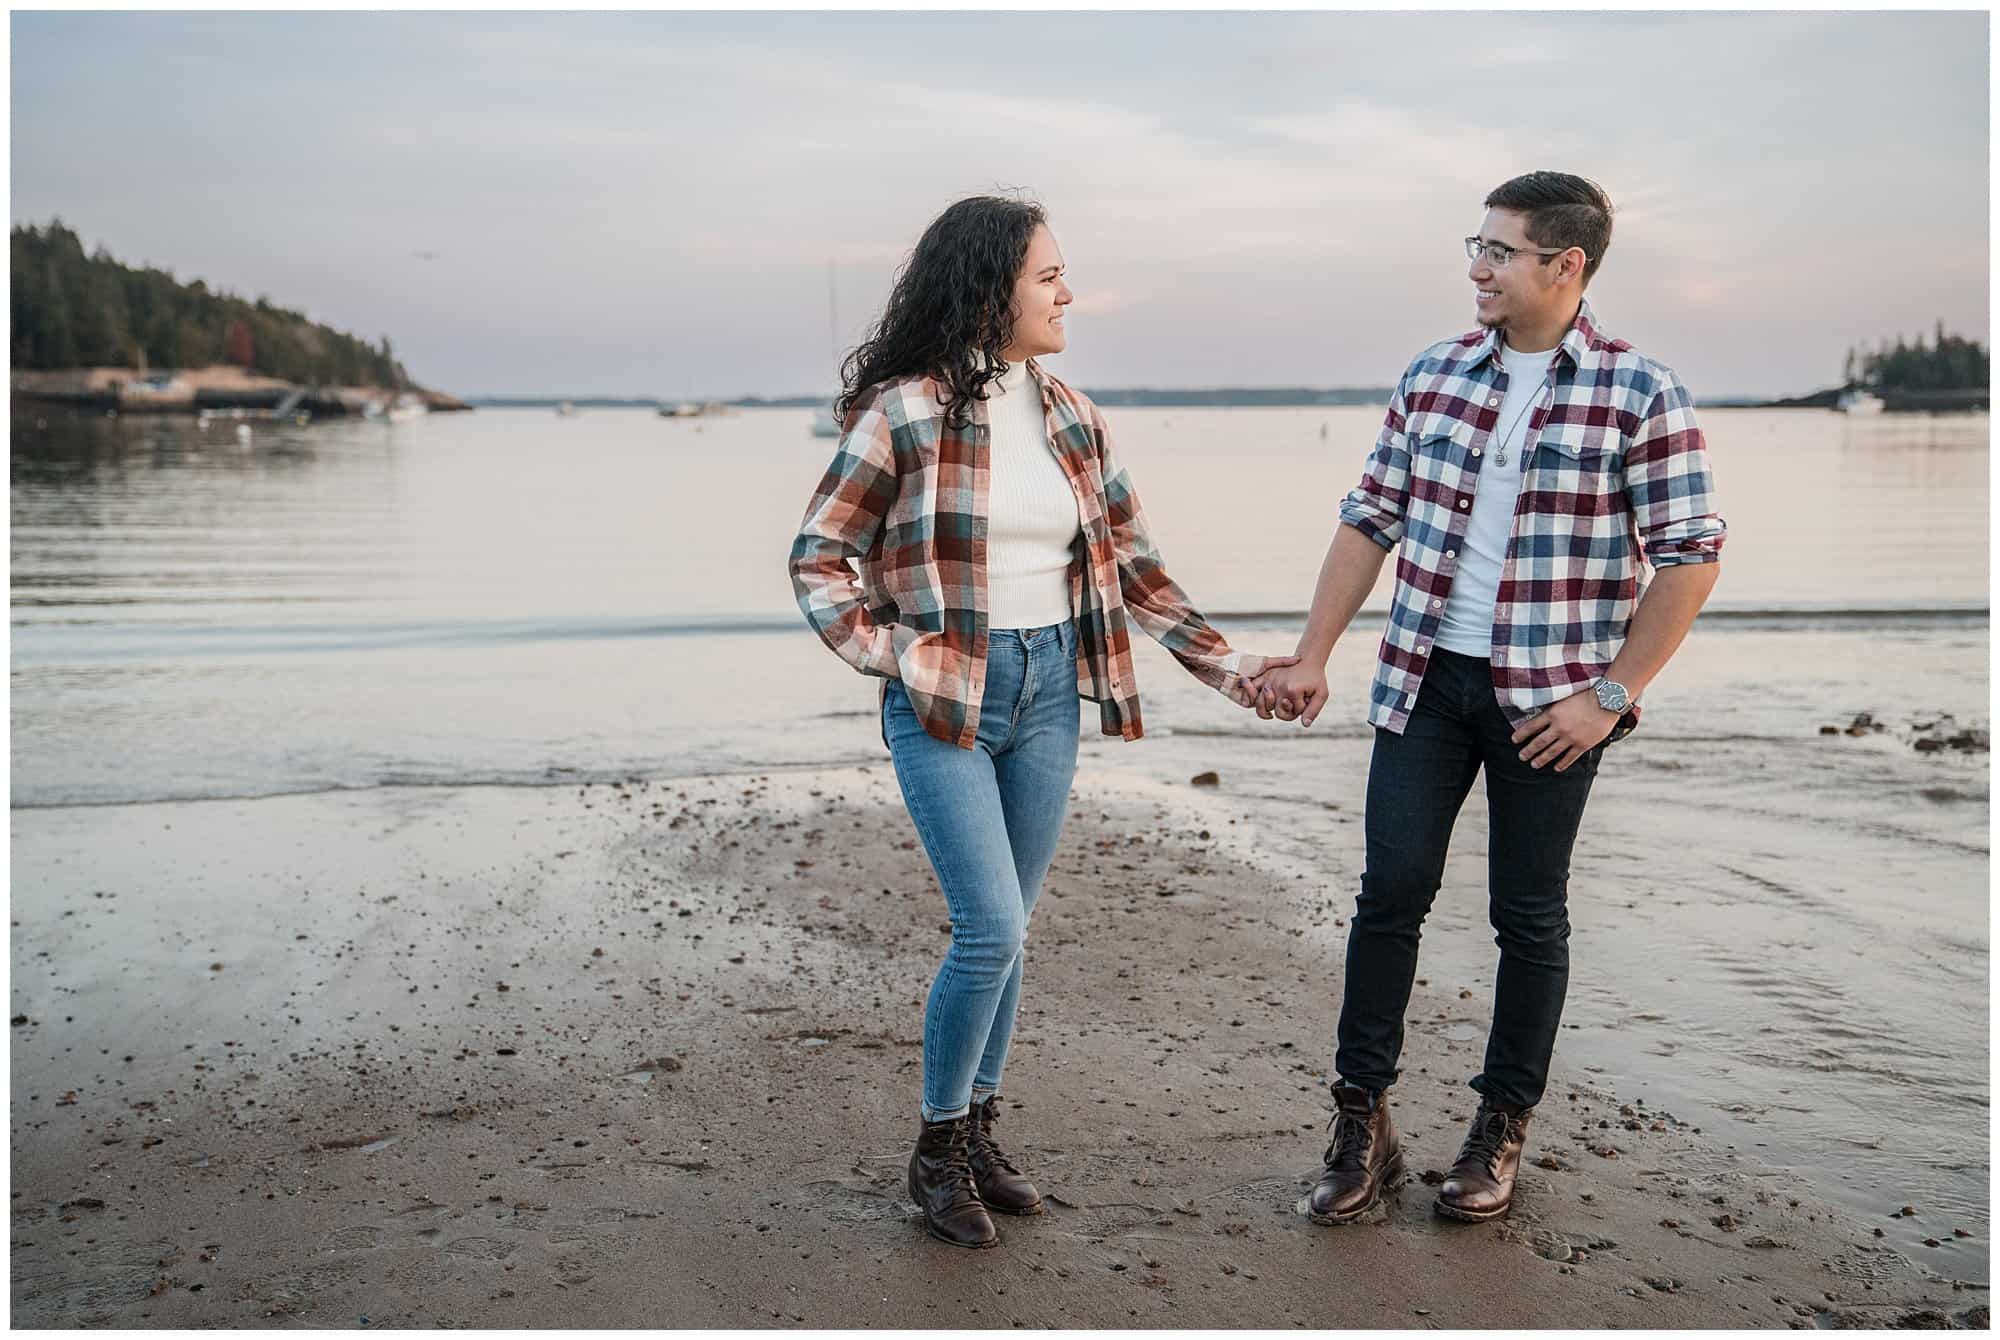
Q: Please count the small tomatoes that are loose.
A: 0